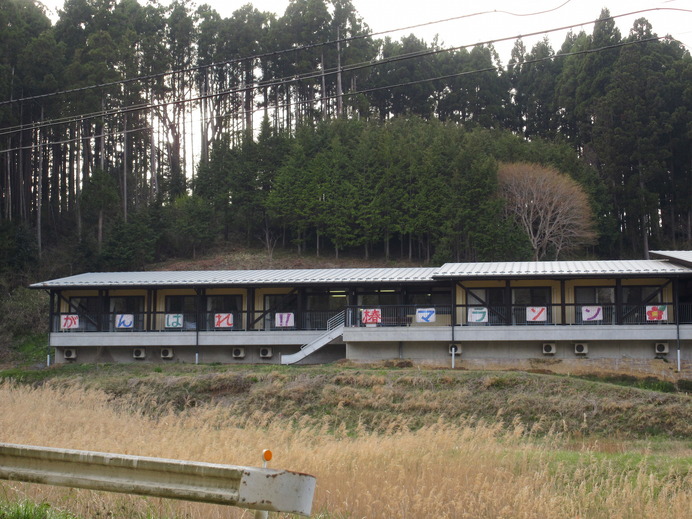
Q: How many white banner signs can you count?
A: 11